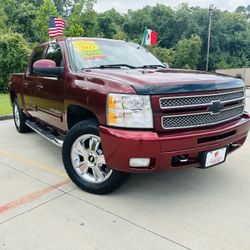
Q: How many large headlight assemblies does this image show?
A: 1